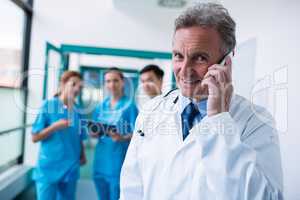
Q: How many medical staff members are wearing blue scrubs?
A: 2